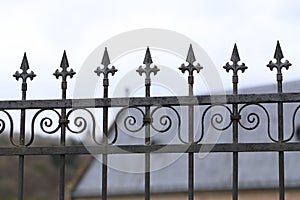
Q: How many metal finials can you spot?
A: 7